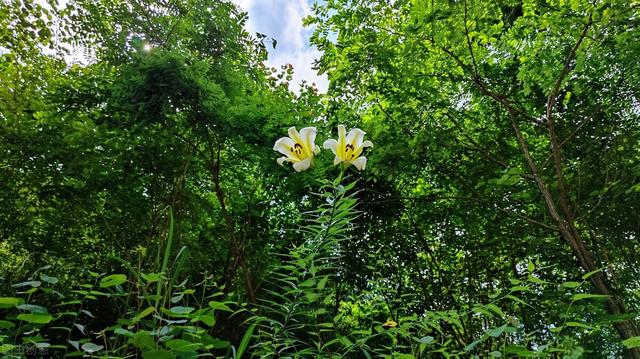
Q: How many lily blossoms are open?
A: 2